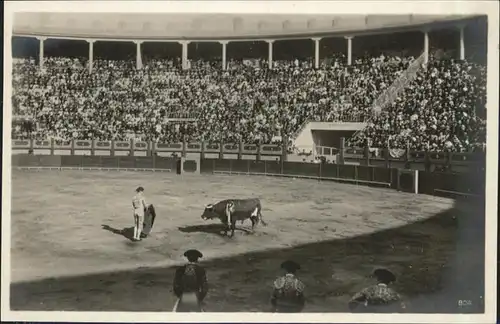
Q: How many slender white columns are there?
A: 10